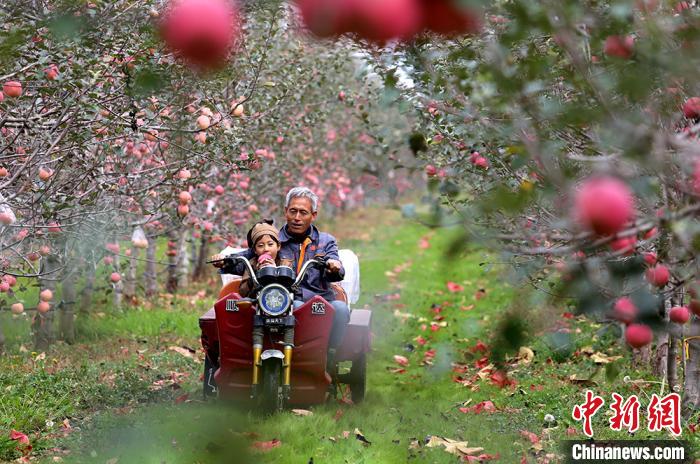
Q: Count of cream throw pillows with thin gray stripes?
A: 0